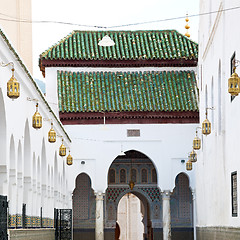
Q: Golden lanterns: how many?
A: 10